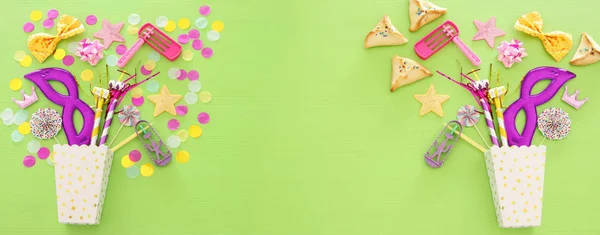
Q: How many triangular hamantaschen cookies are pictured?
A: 4